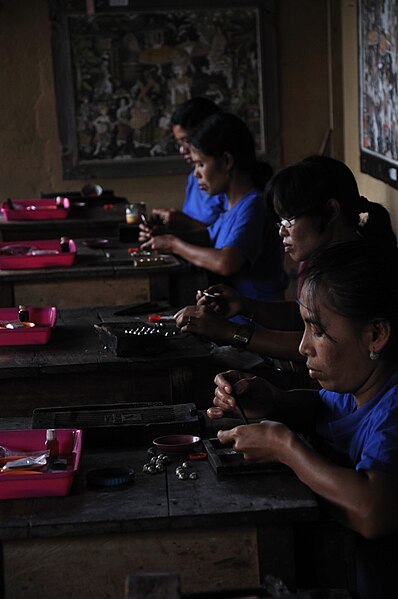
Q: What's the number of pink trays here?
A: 4